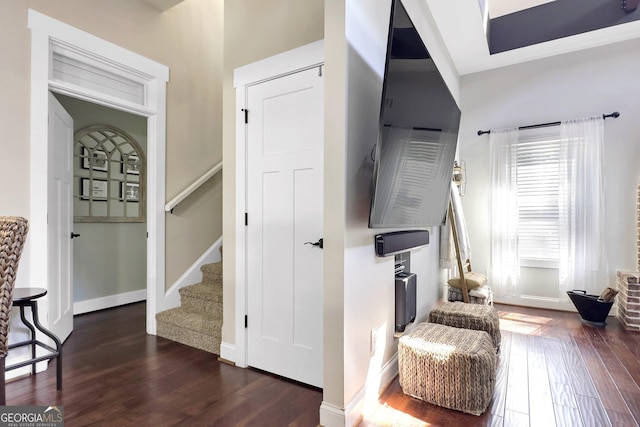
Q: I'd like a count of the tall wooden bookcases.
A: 0